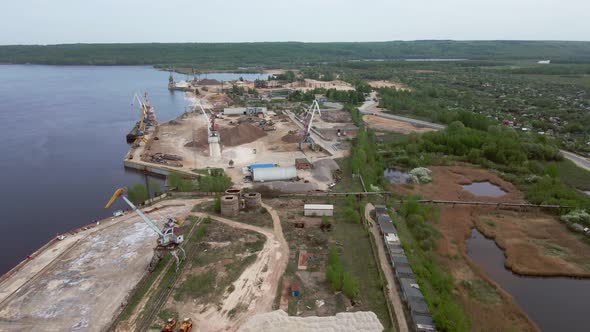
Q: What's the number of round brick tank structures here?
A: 3